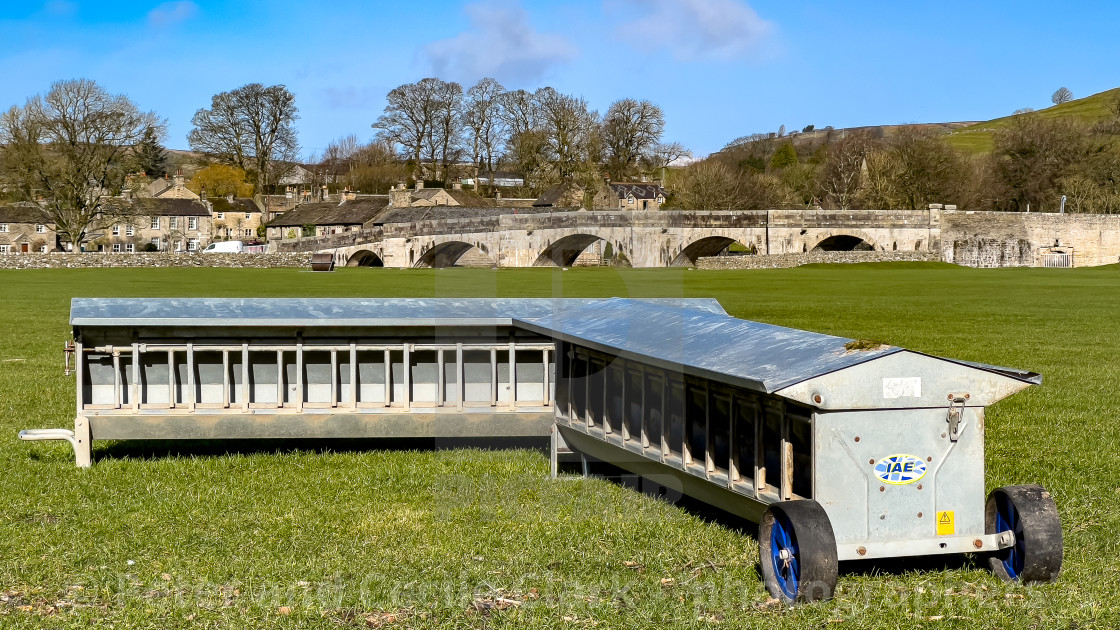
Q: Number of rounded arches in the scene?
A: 5